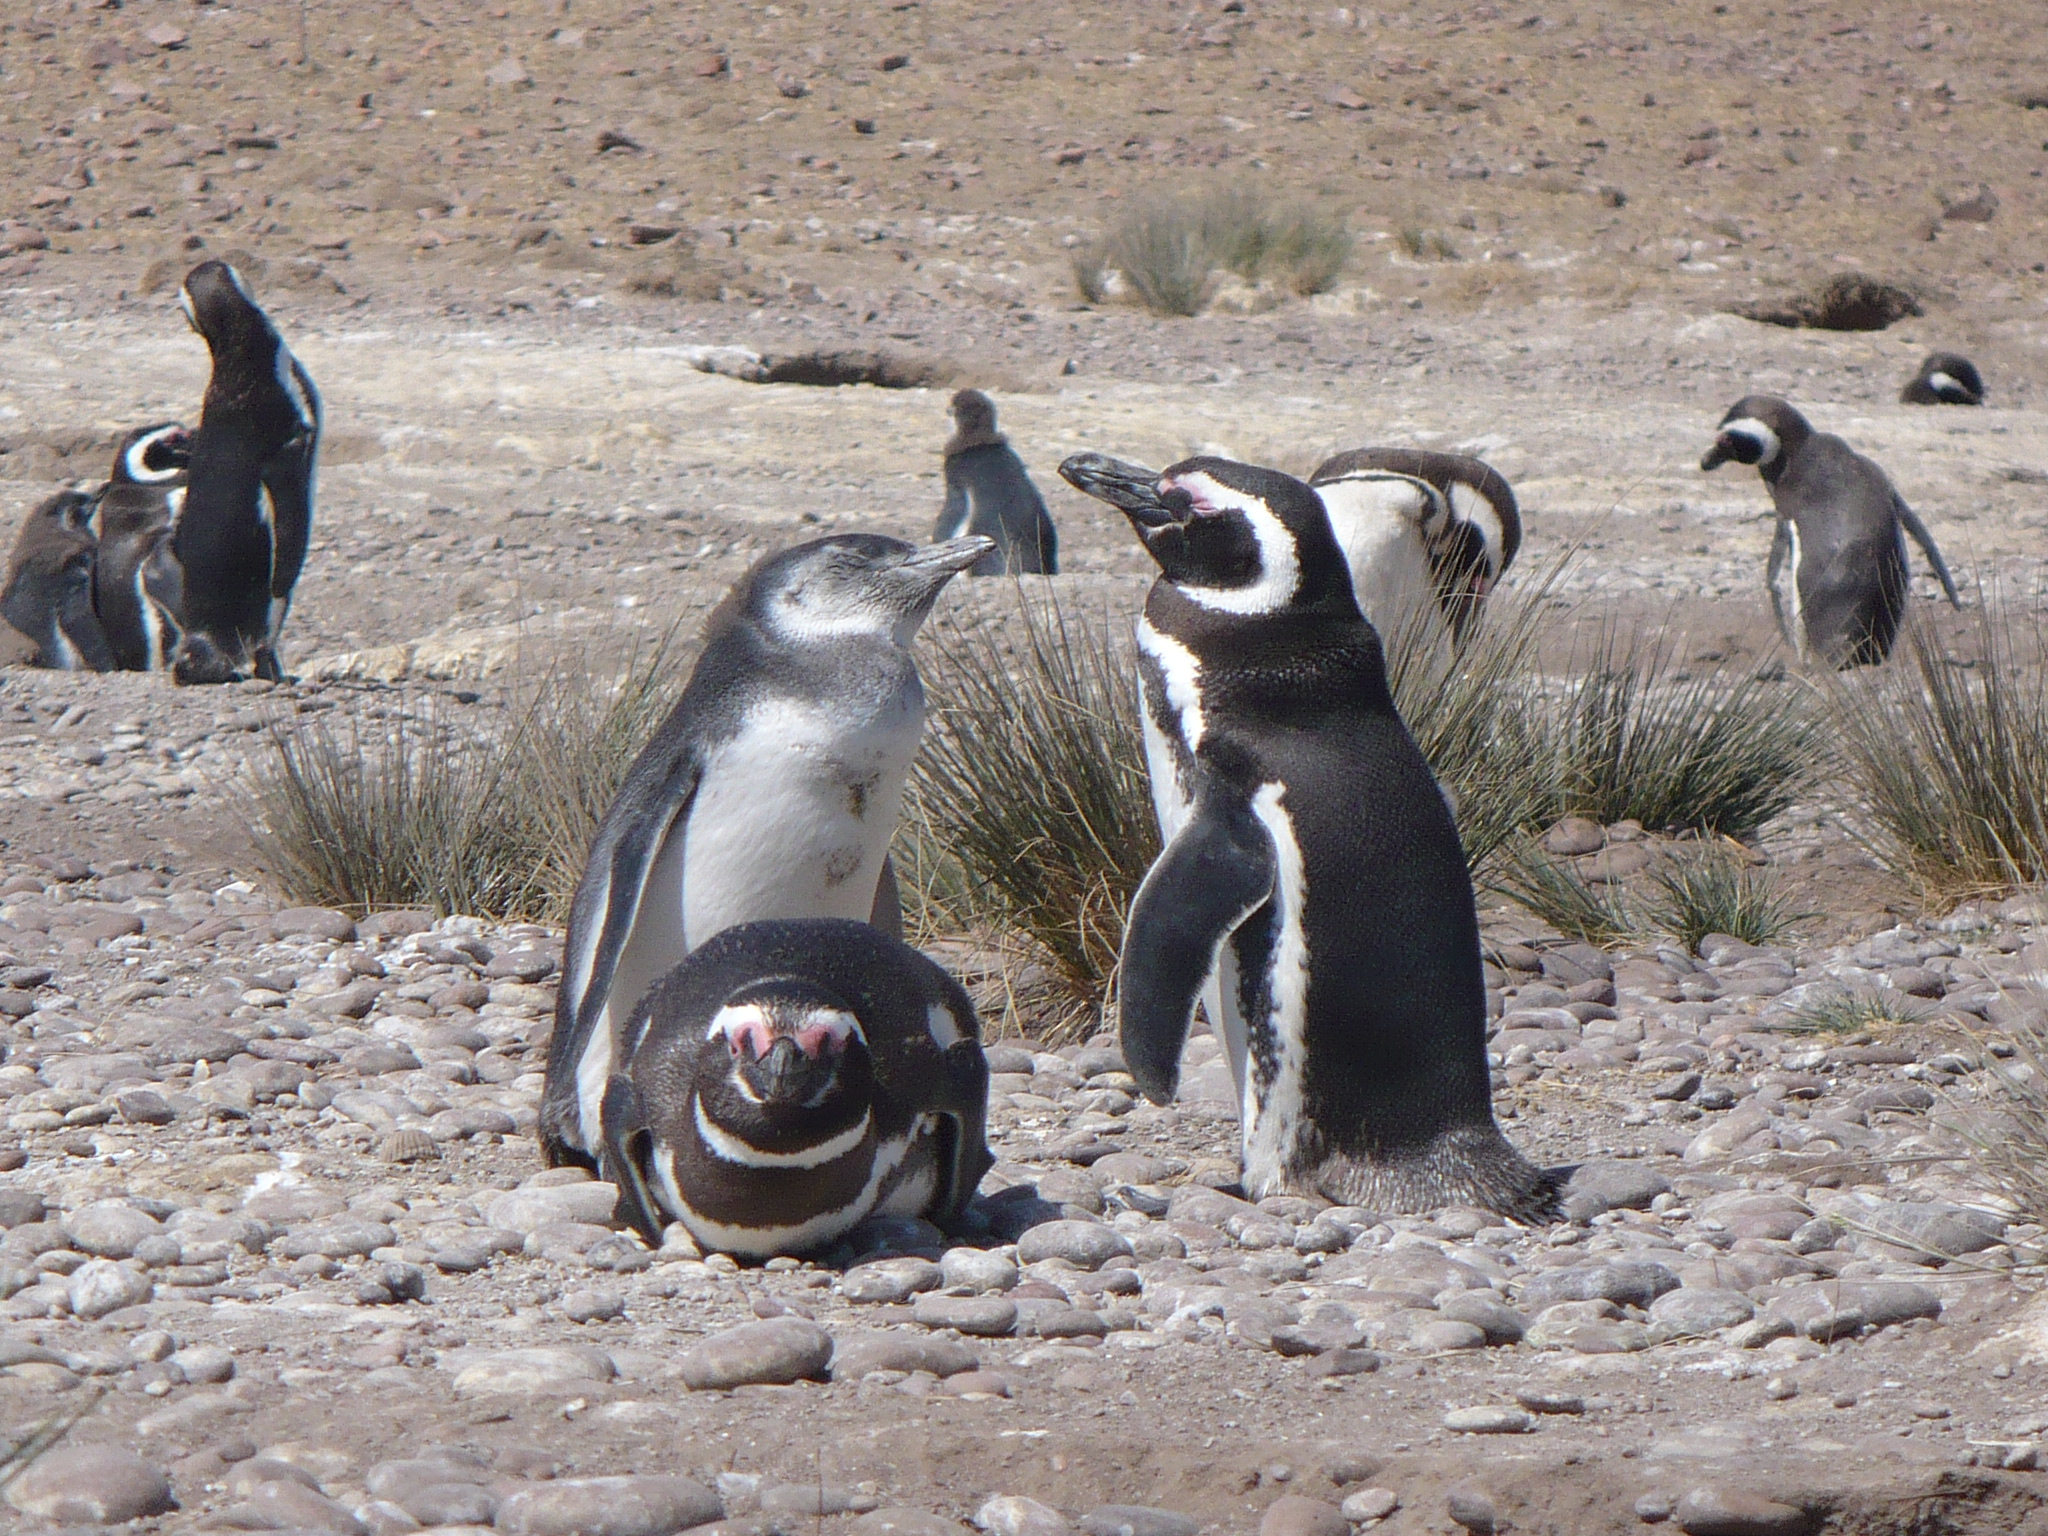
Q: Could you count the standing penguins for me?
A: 8